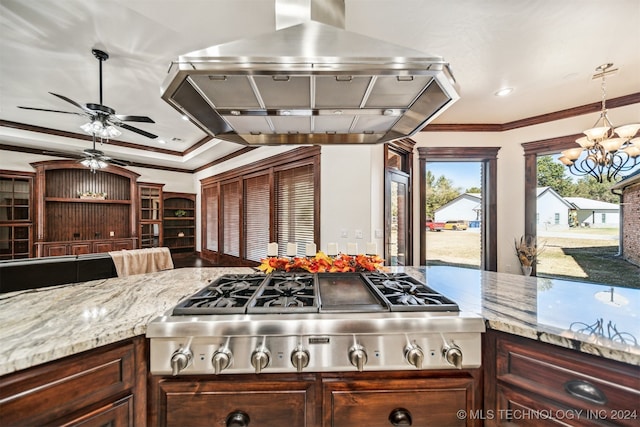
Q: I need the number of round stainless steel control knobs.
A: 7